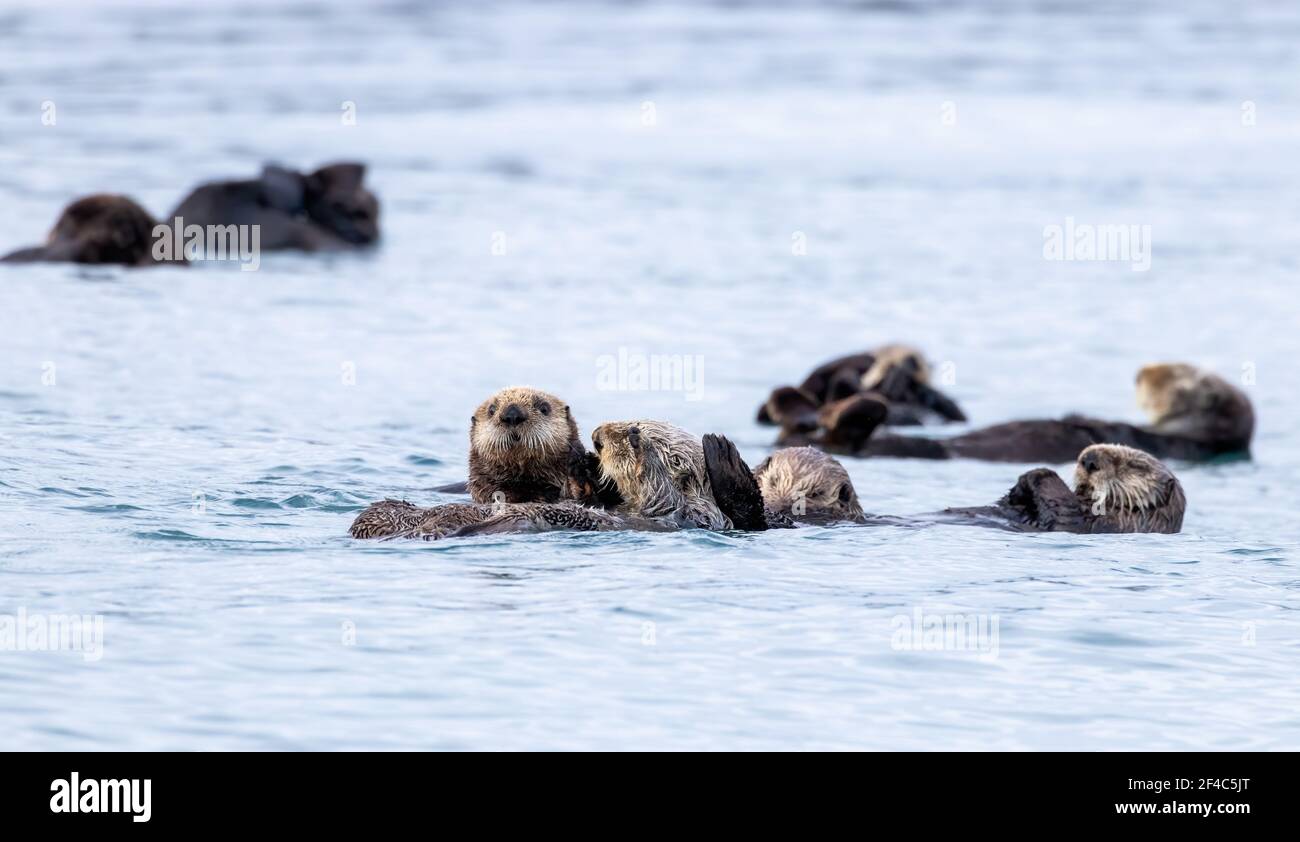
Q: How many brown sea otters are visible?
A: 8